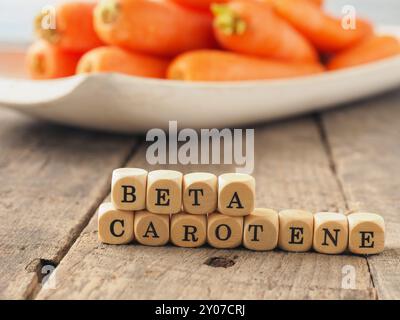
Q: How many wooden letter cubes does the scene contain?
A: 12